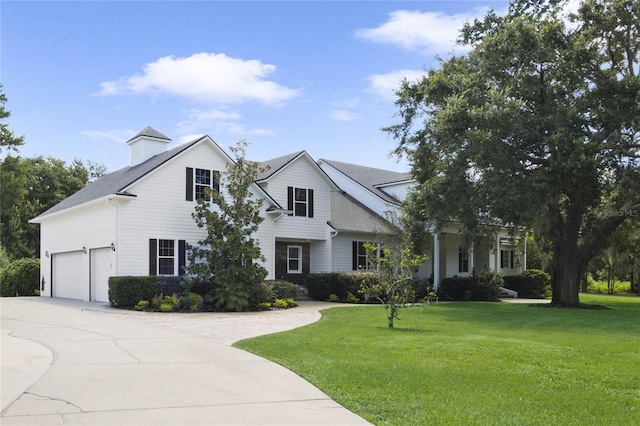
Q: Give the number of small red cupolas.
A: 0